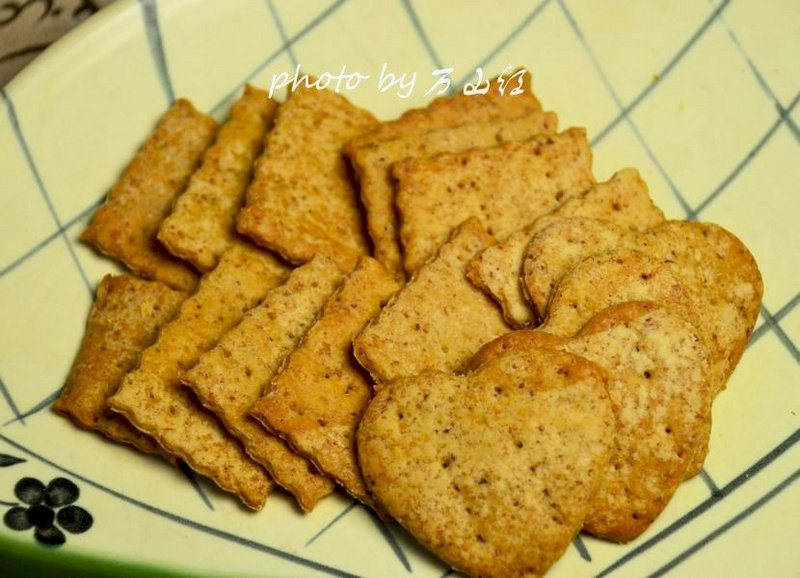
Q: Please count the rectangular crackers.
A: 12